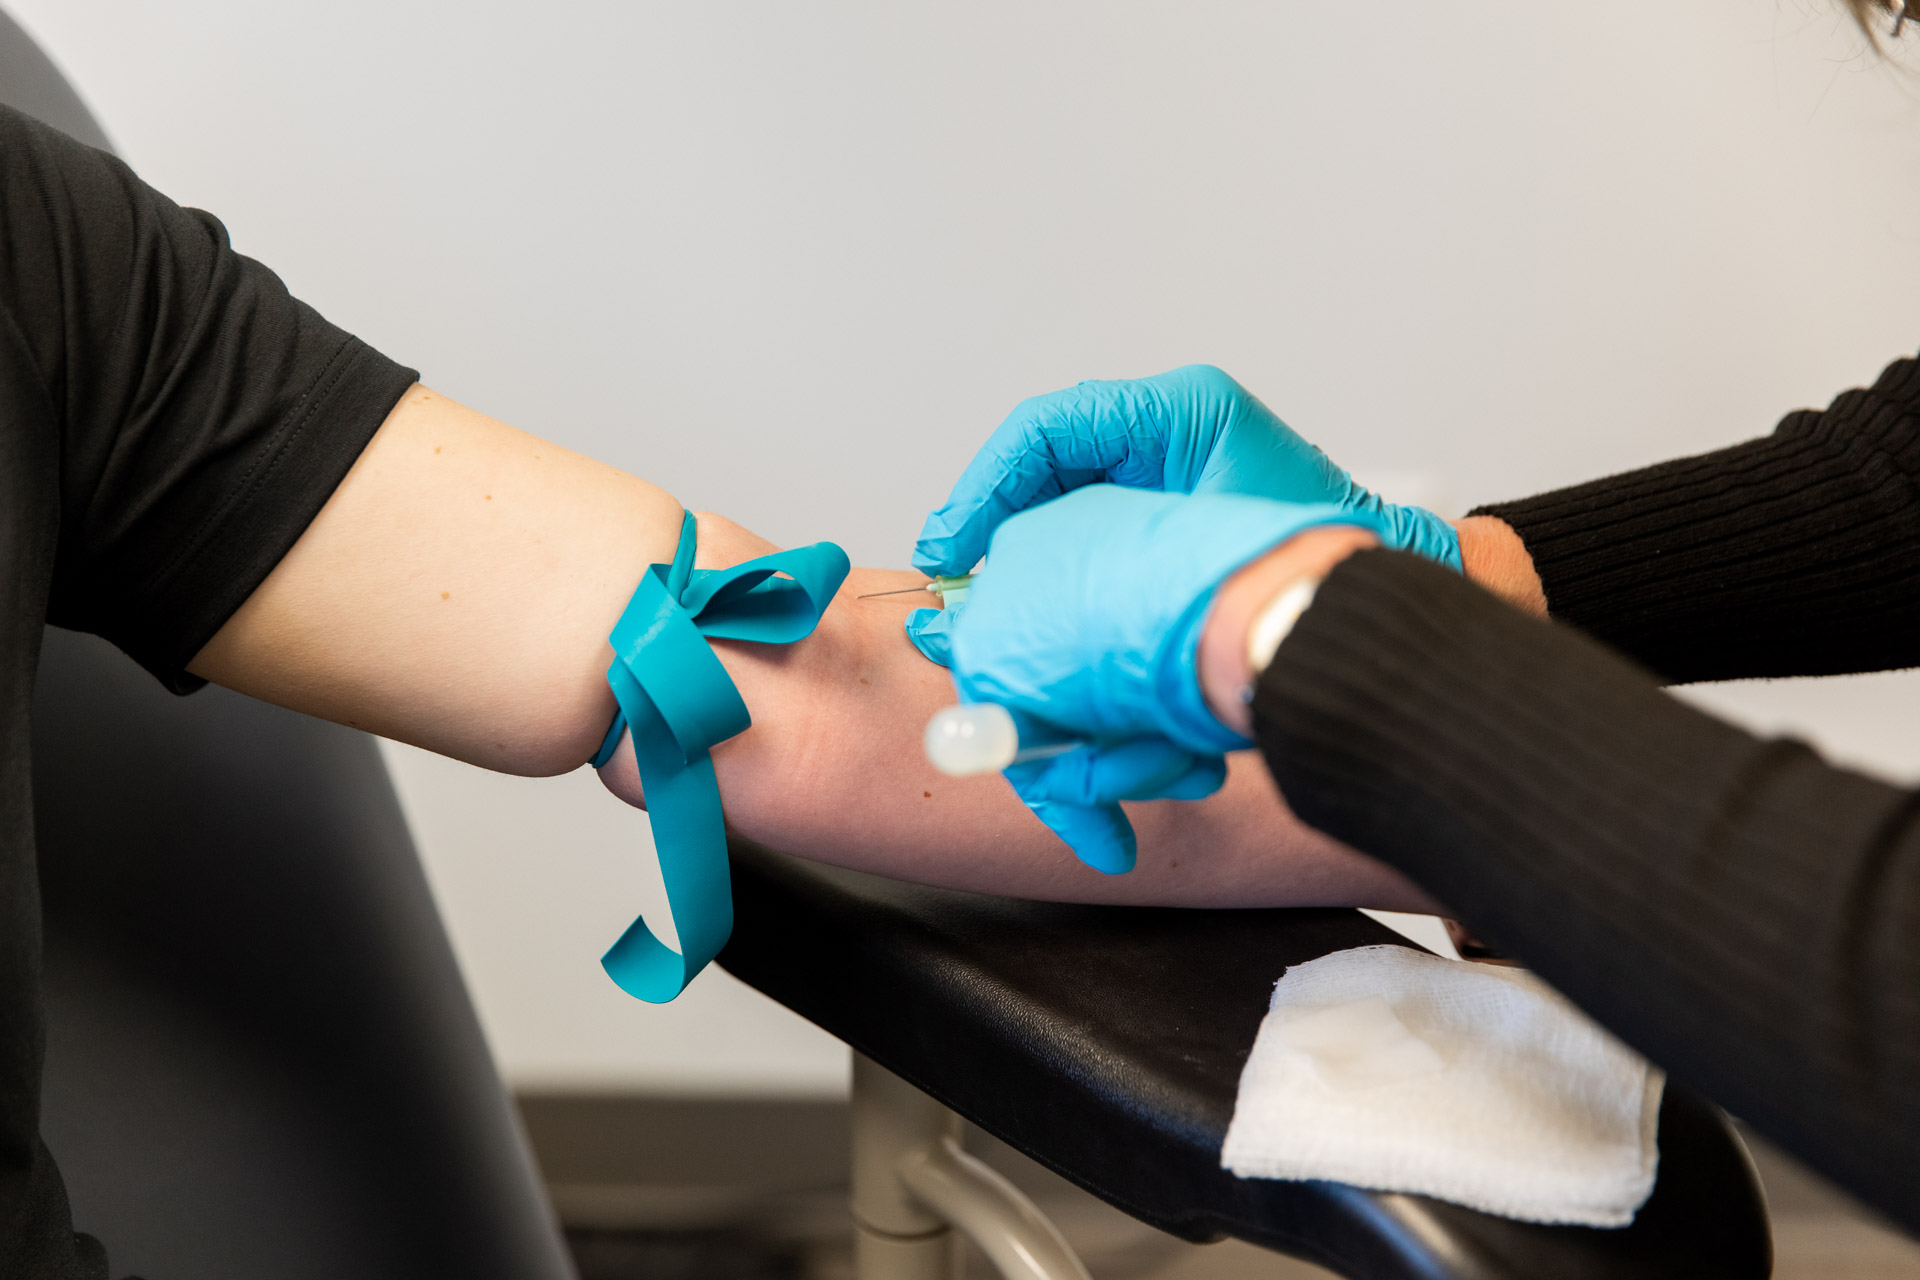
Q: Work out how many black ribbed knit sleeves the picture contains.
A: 2